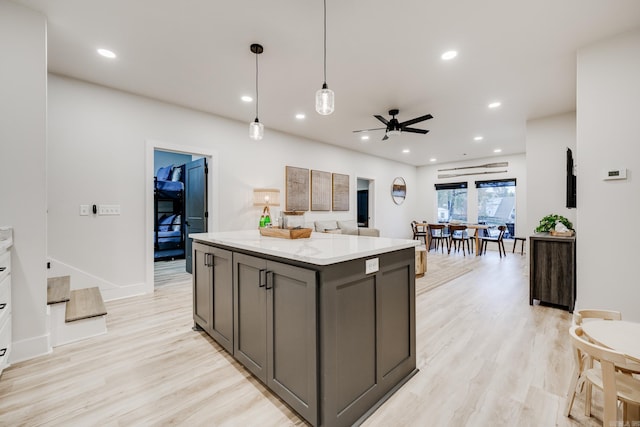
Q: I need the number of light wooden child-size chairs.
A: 2